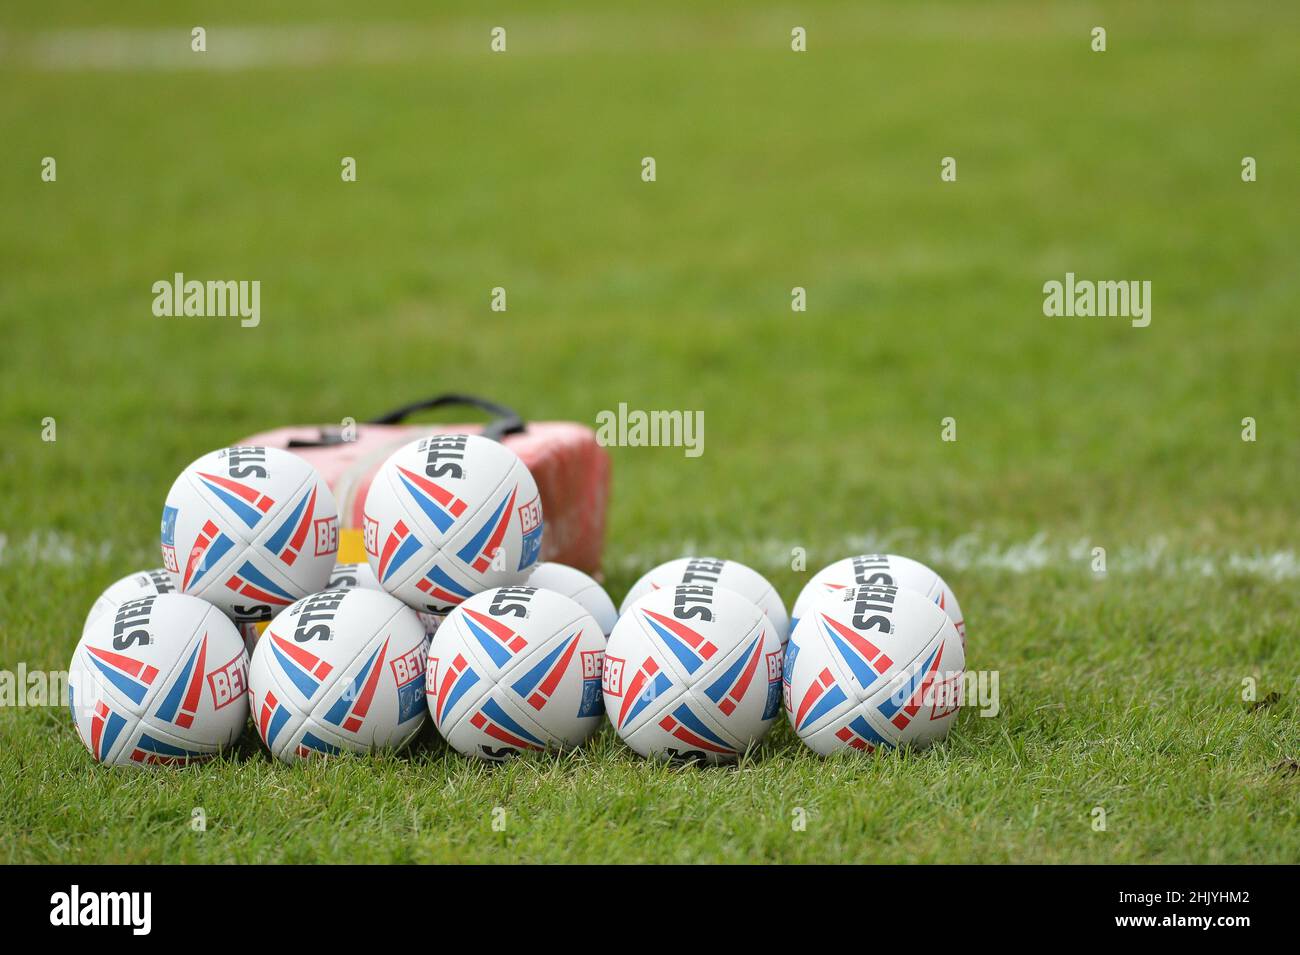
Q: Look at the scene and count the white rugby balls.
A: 12